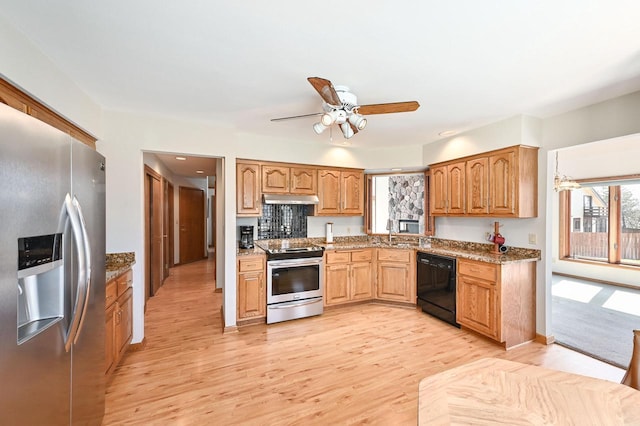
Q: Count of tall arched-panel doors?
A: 7